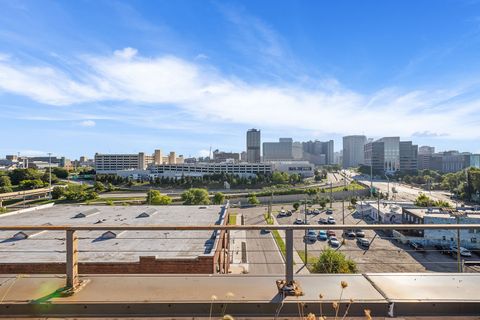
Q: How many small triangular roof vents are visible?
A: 4